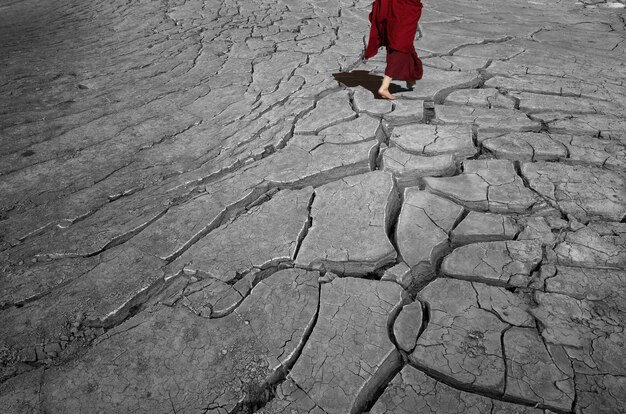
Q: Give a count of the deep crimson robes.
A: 1